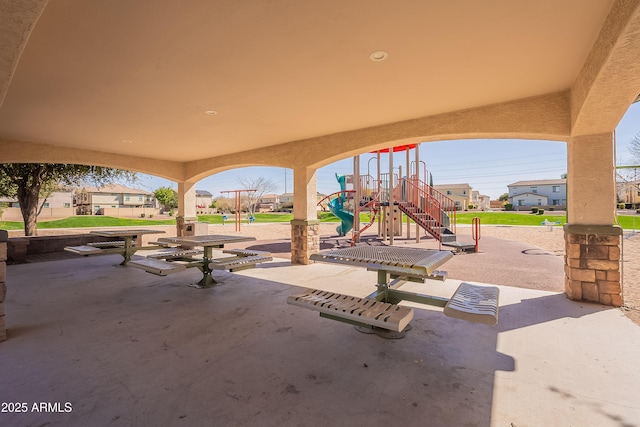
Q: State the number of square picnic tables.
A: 3